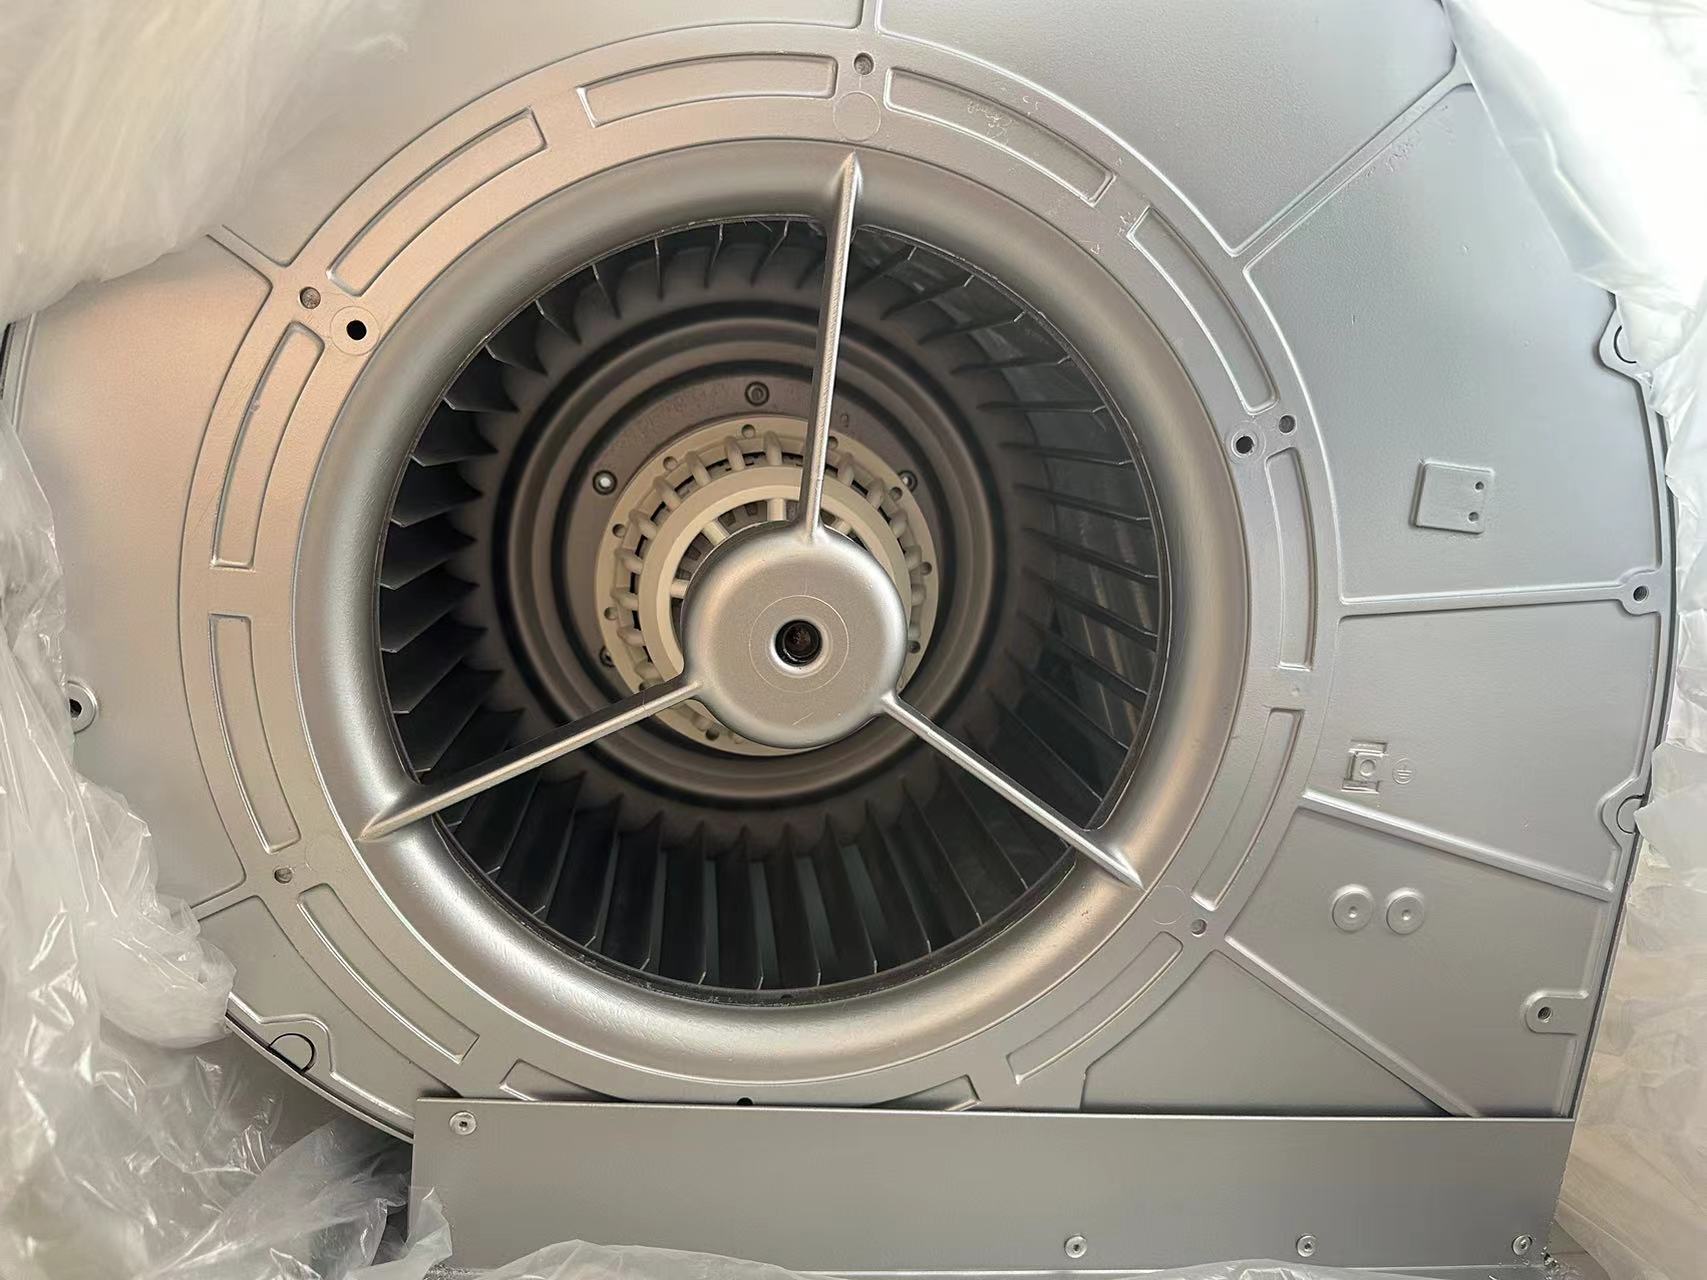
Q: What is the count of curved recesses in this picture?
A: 12